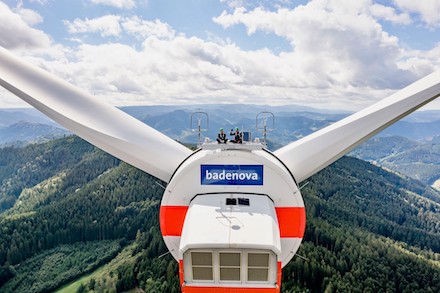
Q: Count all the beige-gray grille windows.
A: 3